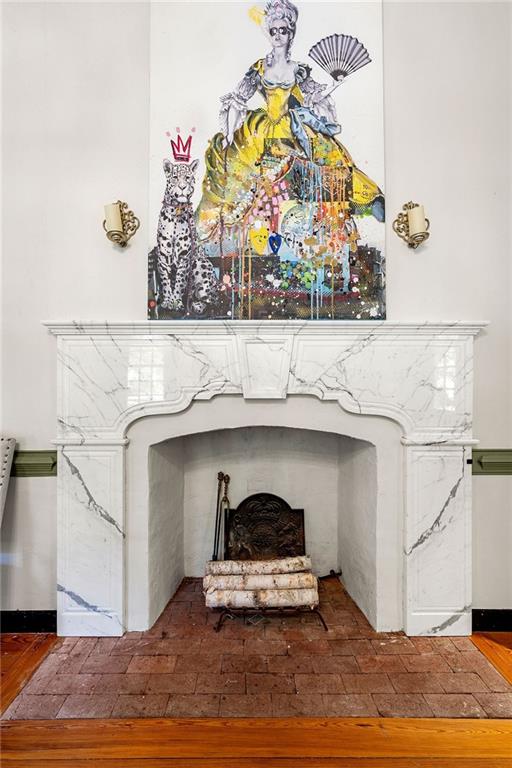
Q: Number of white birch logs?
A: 3